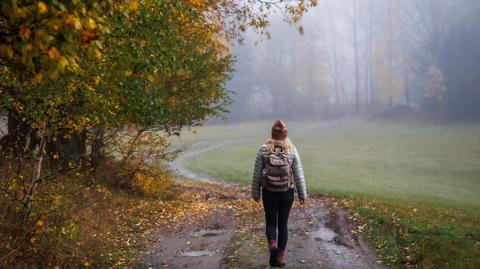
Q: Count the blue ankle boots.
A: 0